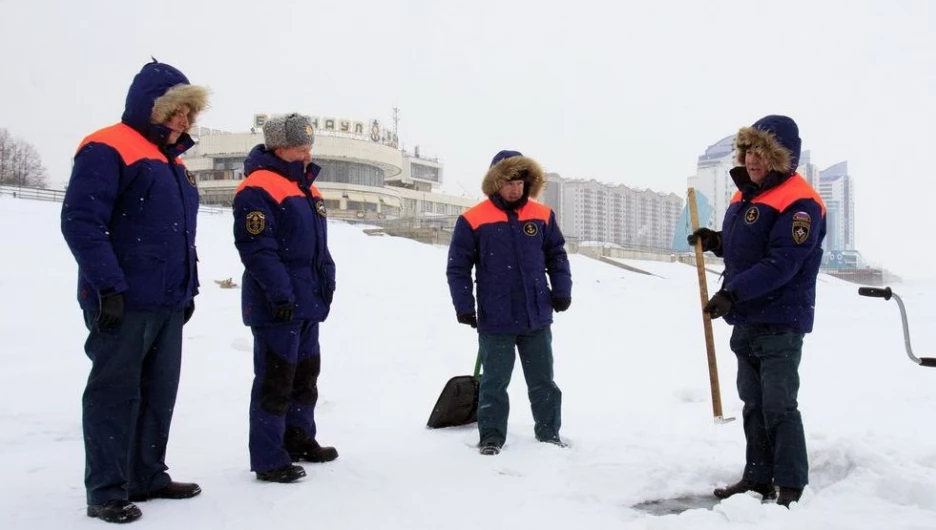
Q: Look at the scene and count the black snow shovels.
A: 1